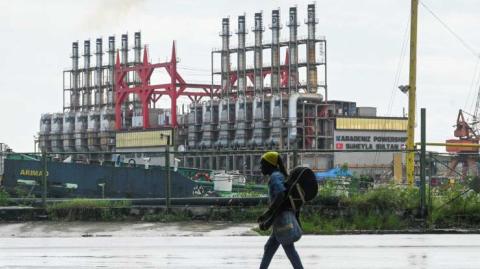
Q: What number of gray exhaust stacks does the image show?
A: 12